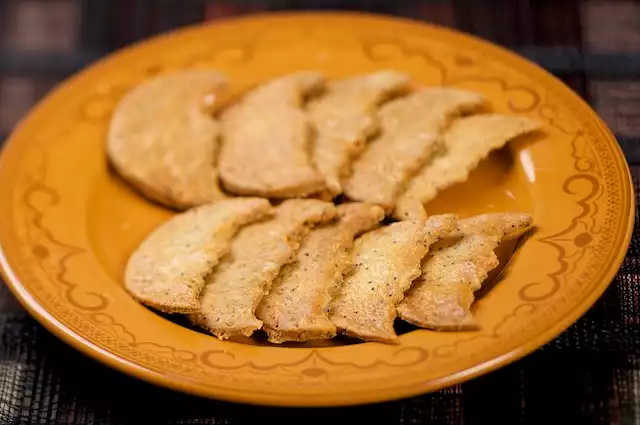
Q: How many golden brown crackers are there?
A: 10